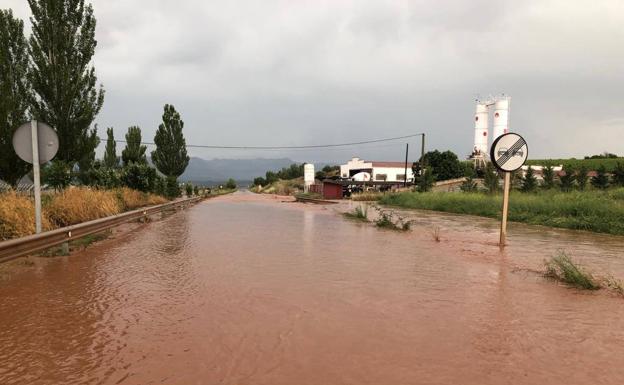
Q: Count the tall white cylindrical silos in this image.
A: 2